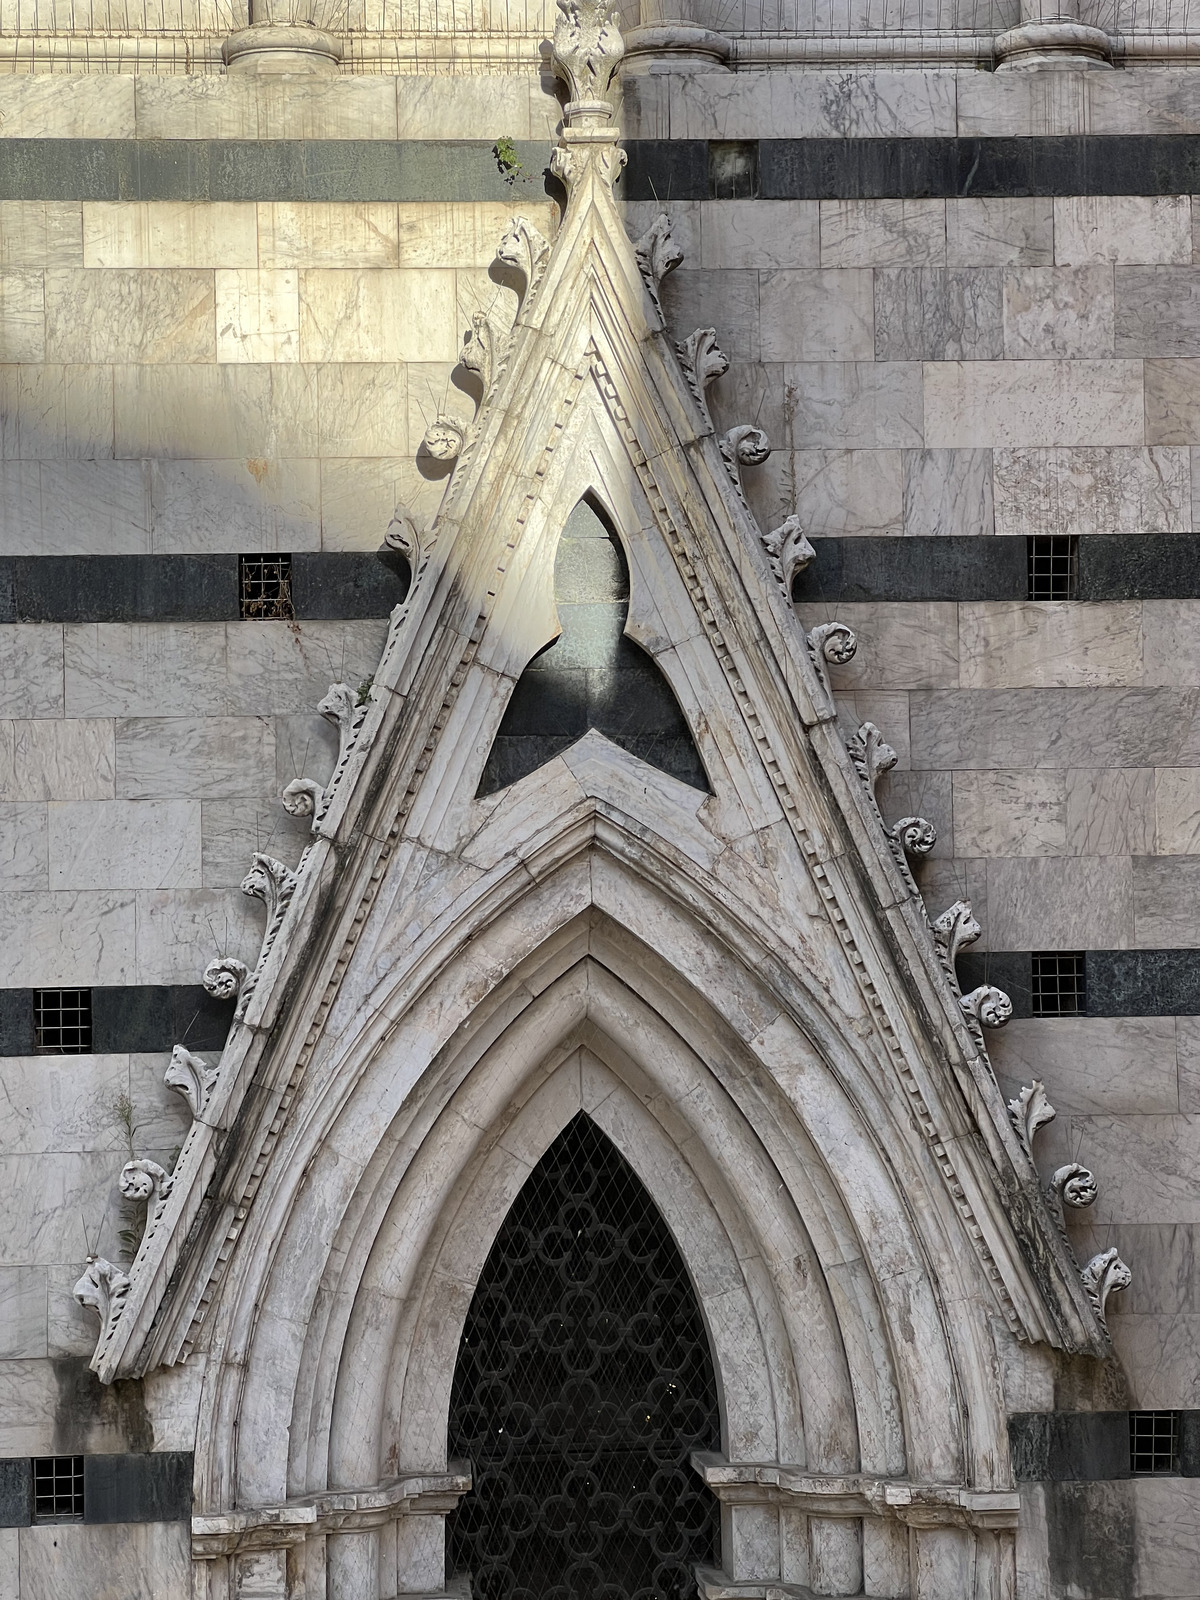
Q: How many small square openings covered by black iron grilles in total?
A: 6